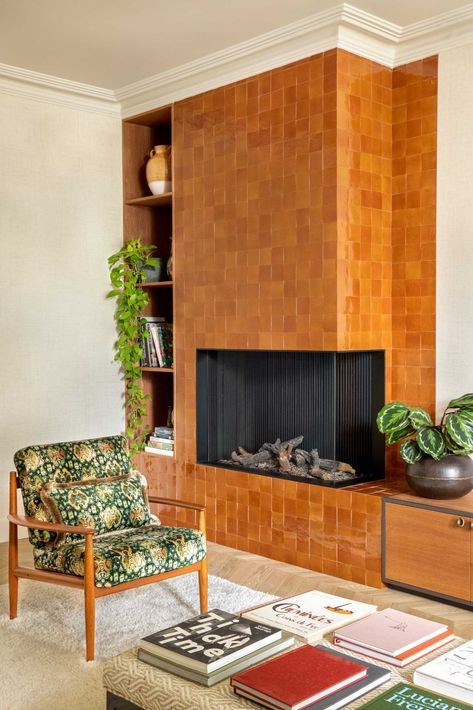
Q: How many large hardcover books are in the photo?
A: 9